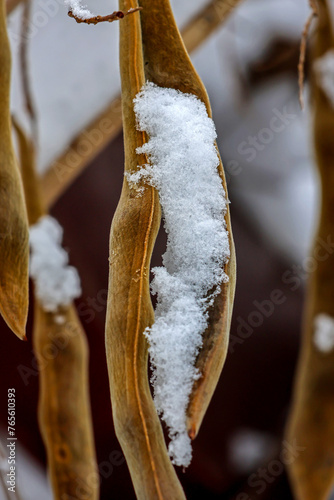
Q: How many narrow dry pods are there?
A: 5